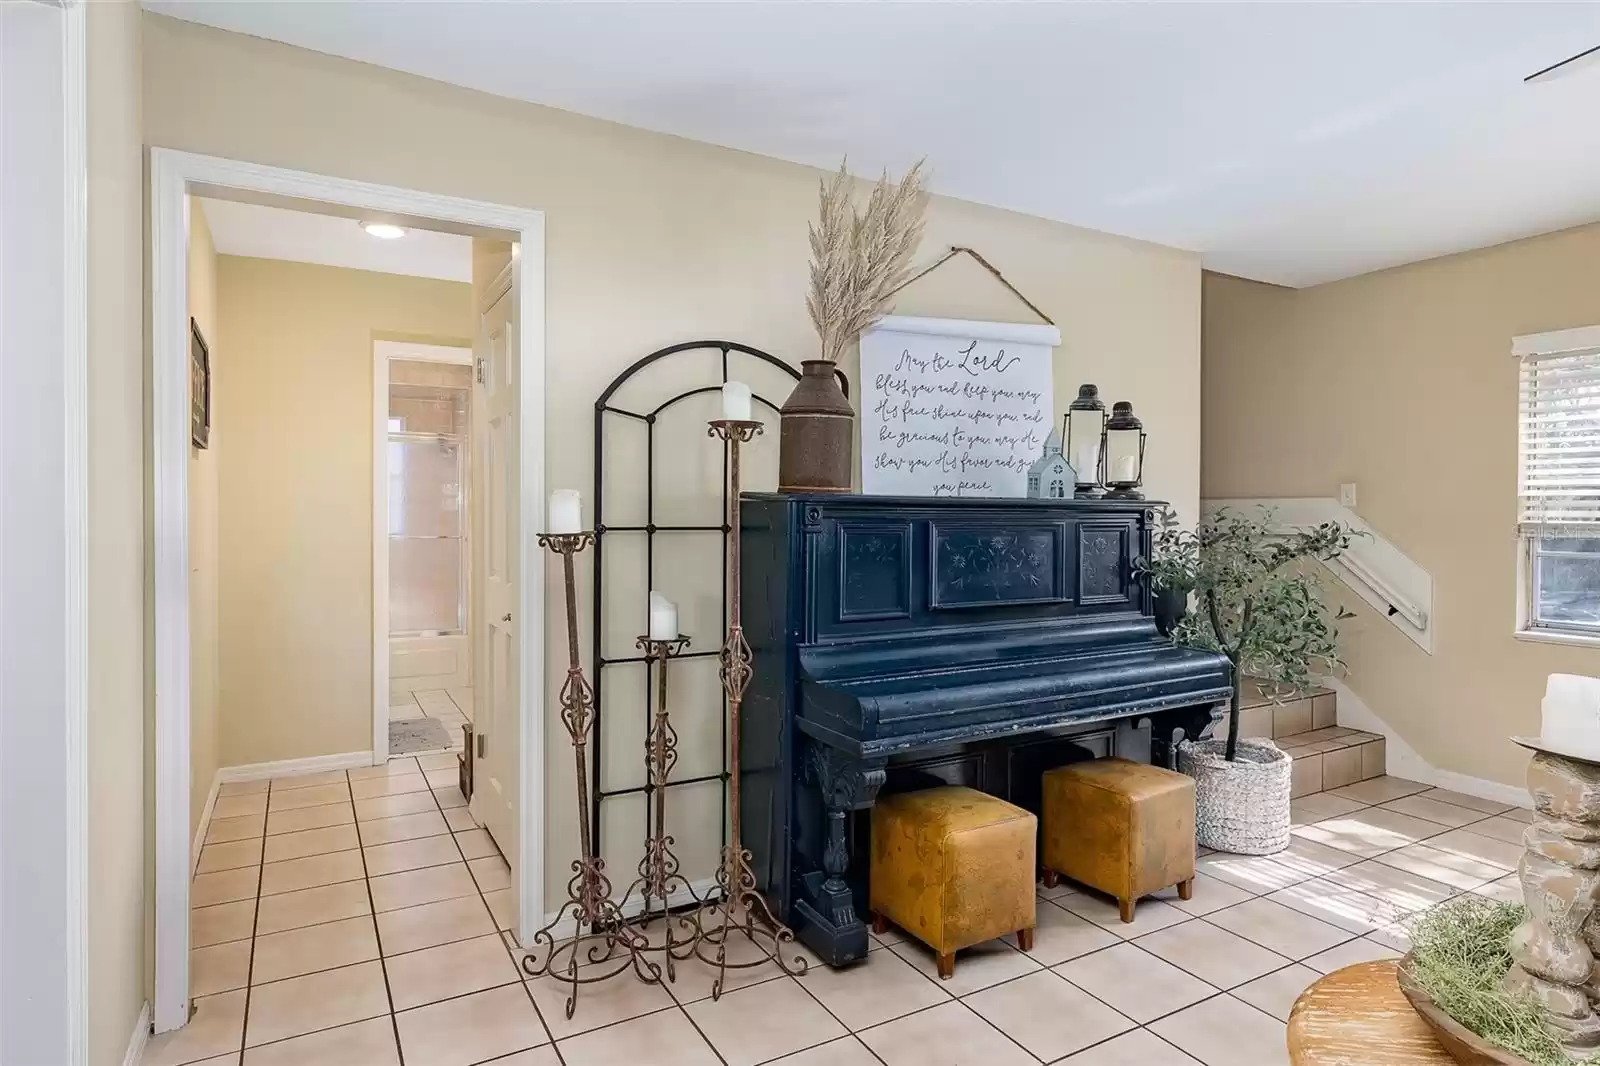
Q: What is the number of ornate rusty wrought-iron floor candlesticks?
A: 3